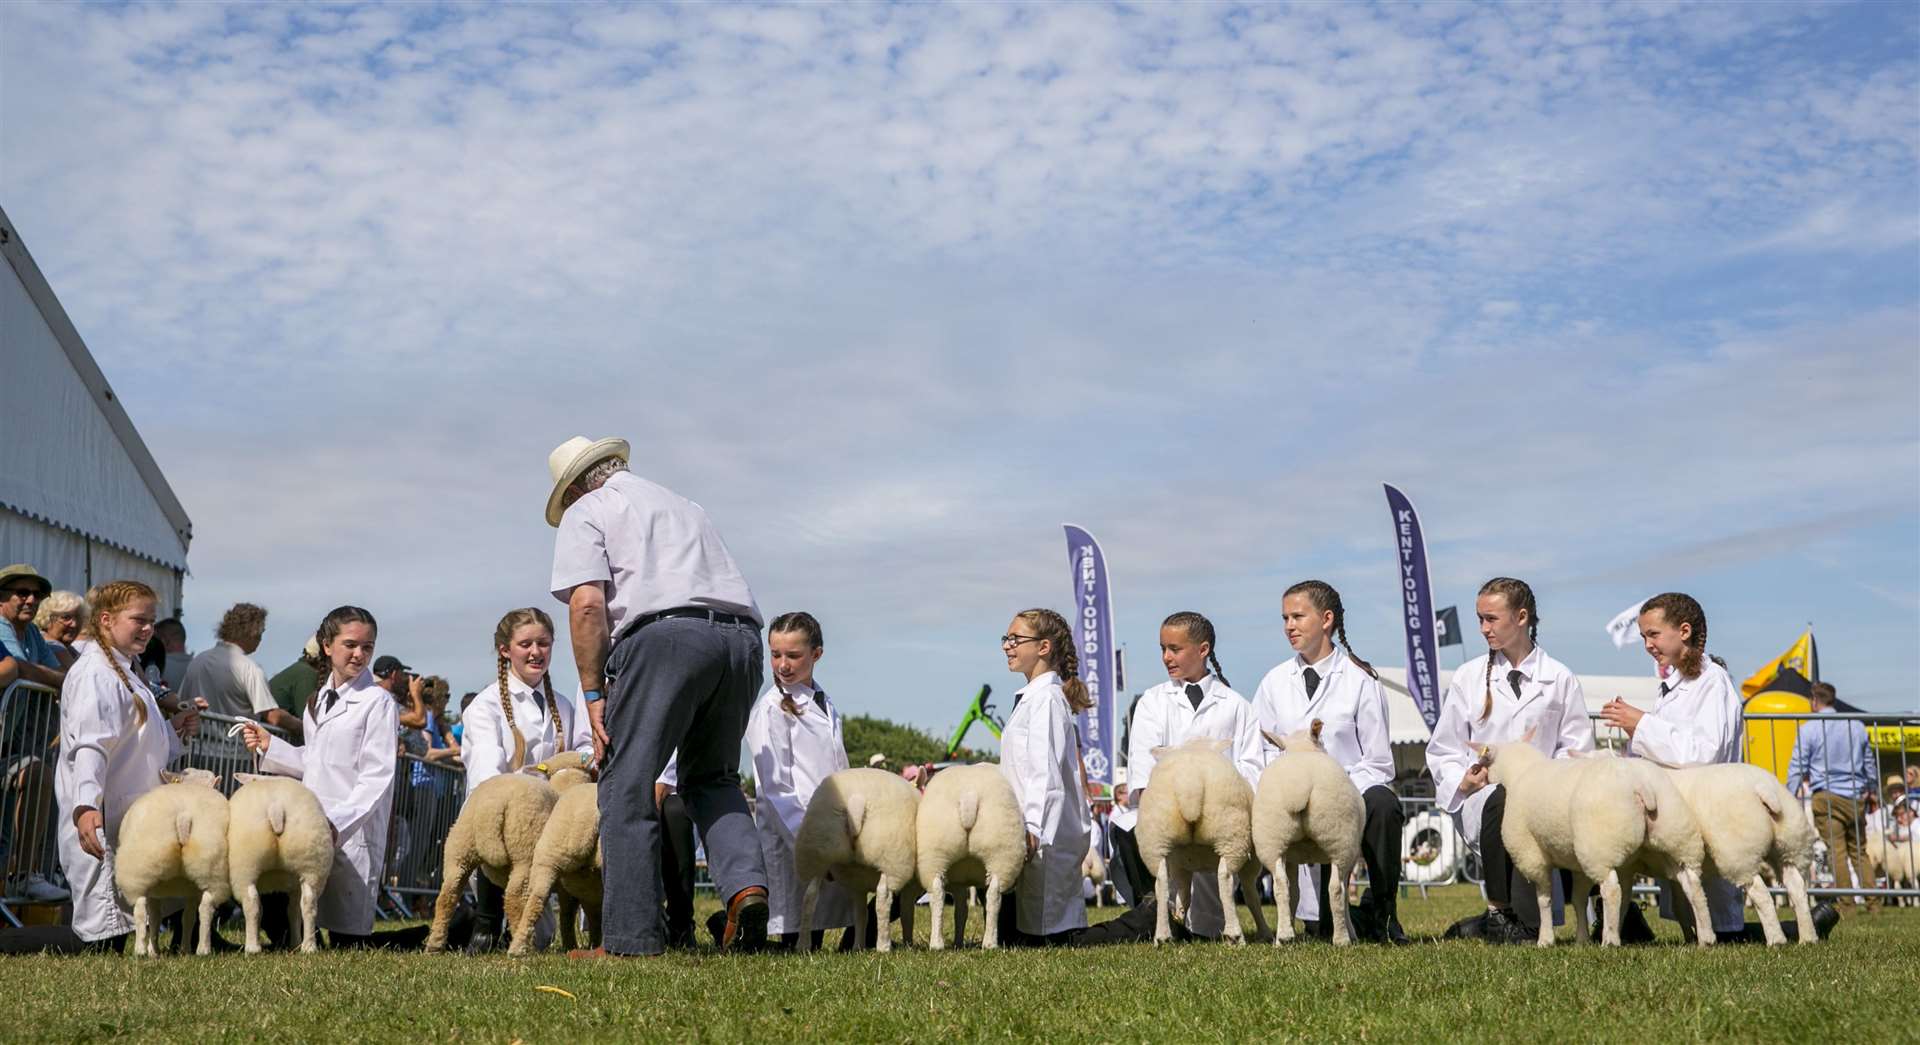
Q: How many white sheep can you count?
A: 8